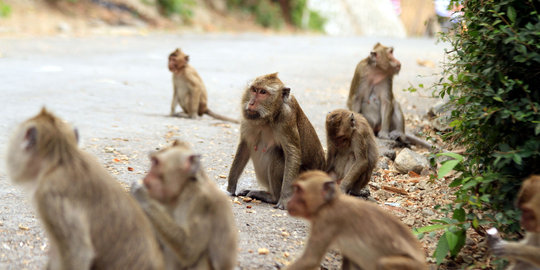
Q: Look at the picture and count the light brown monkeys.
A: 8